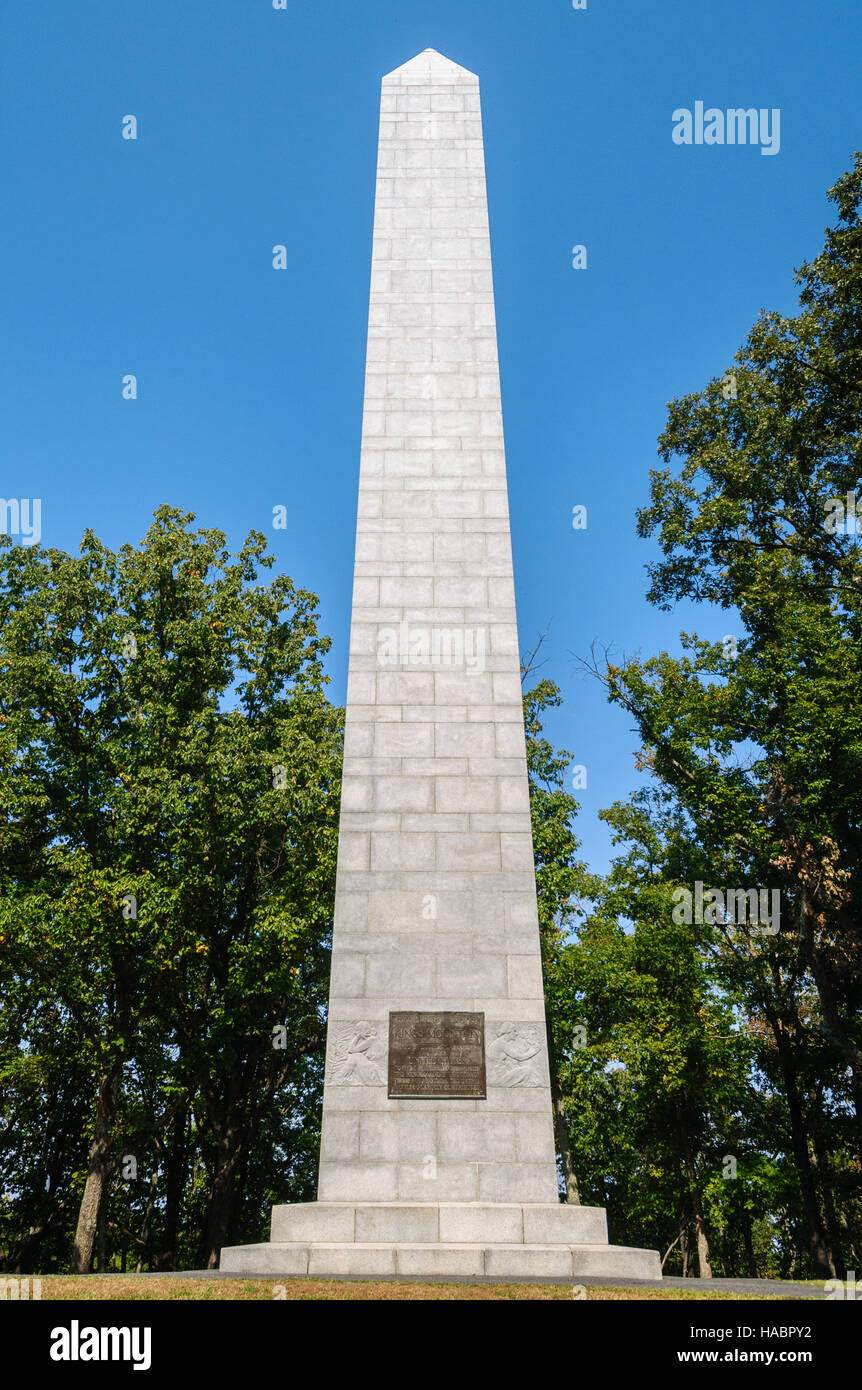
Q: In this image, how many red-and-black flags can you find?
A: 0